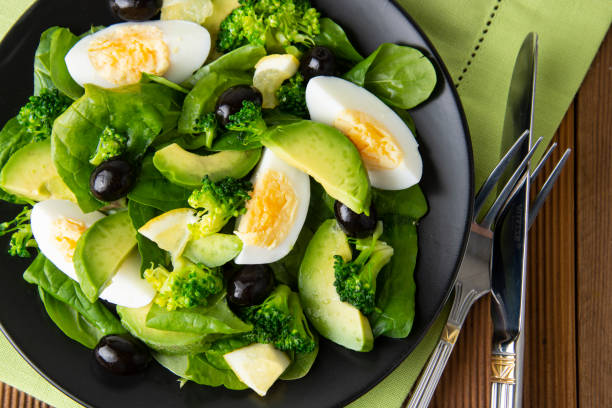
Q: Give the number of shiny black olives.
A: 7